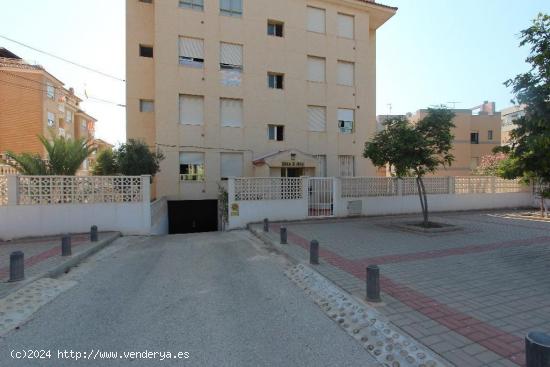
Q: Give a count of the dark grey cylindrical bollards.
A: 8